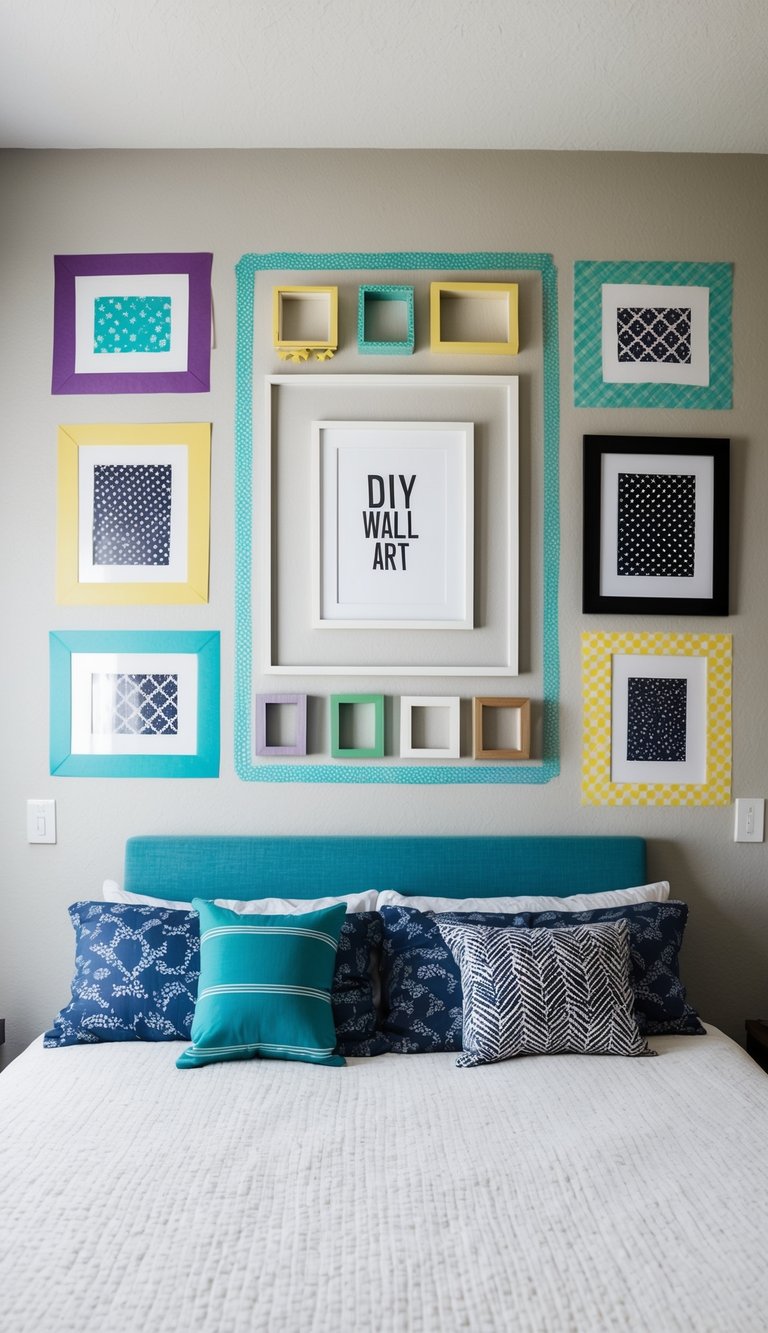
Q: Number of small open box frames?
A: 7